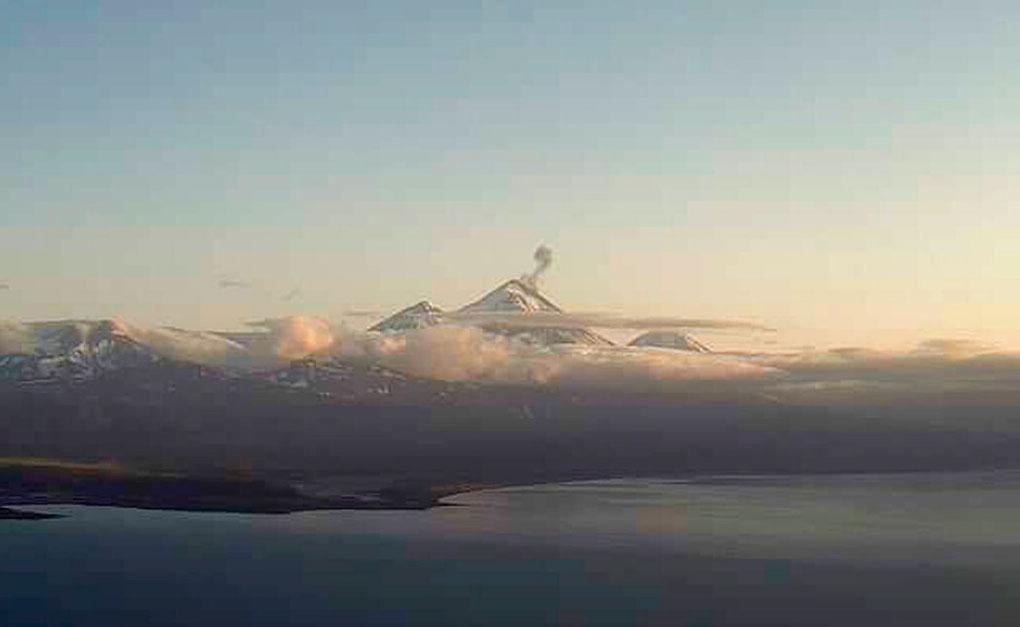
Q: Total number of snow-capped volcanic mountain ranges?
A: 3